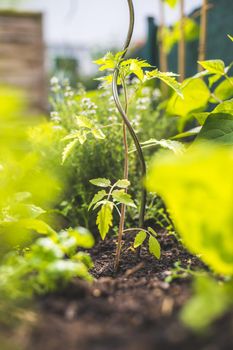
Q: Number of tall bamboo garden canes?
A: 3